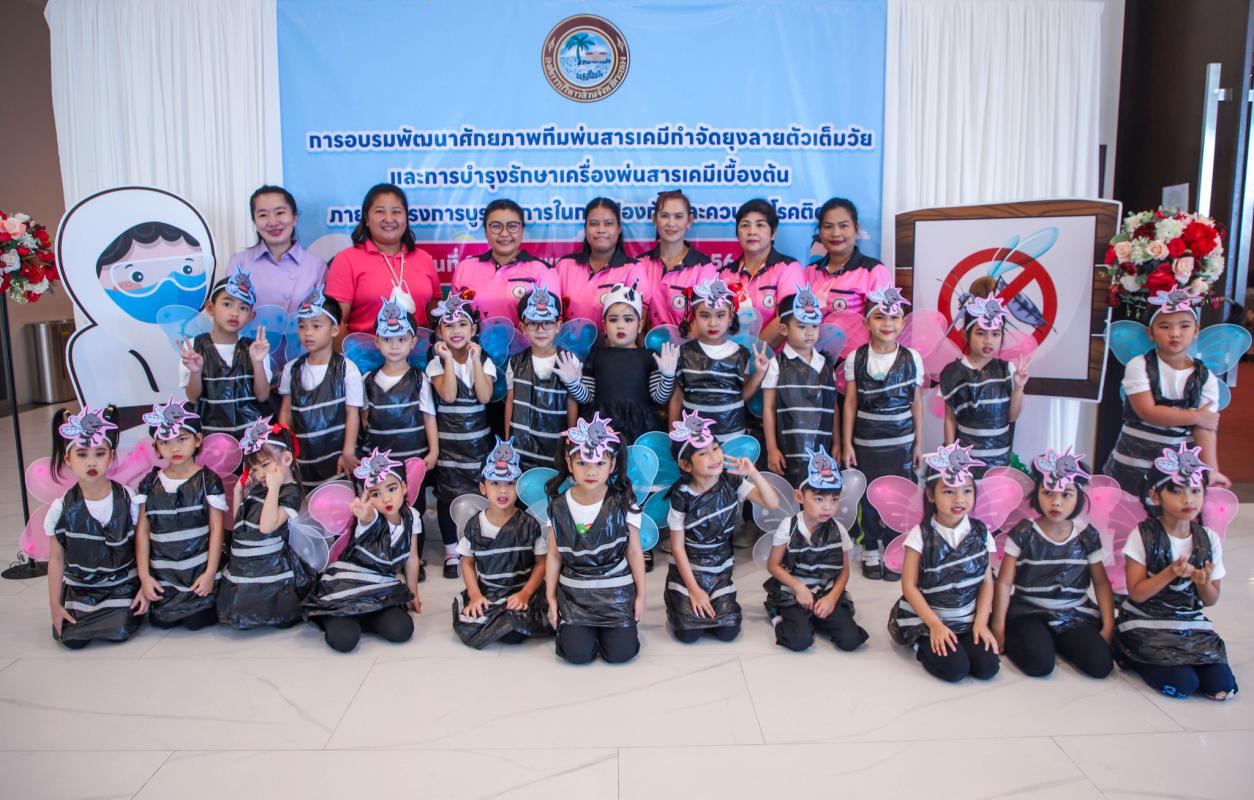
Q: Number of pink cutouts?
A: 14